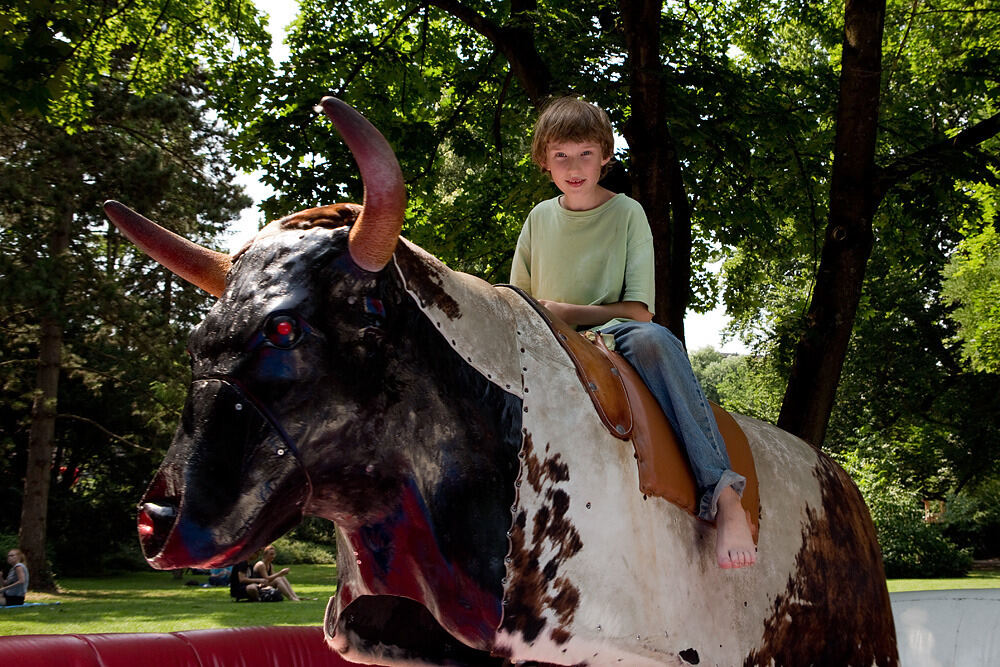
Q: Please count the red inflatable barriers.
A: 1